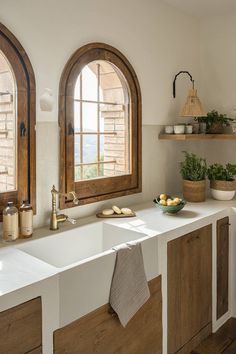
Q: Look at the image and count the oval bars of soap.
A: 3